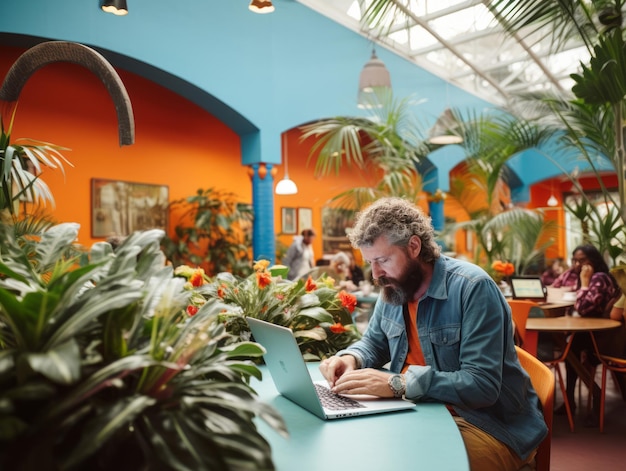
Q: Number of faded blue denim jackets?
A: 1